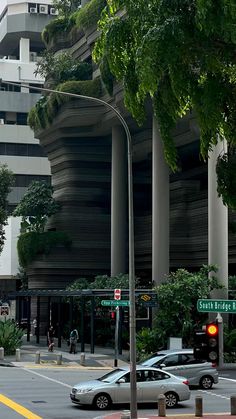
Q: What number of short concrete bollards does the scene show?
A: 8